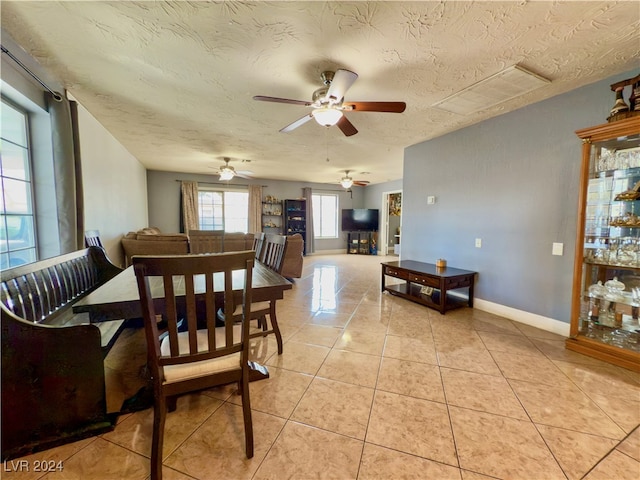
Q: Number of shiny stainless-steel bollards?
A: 0